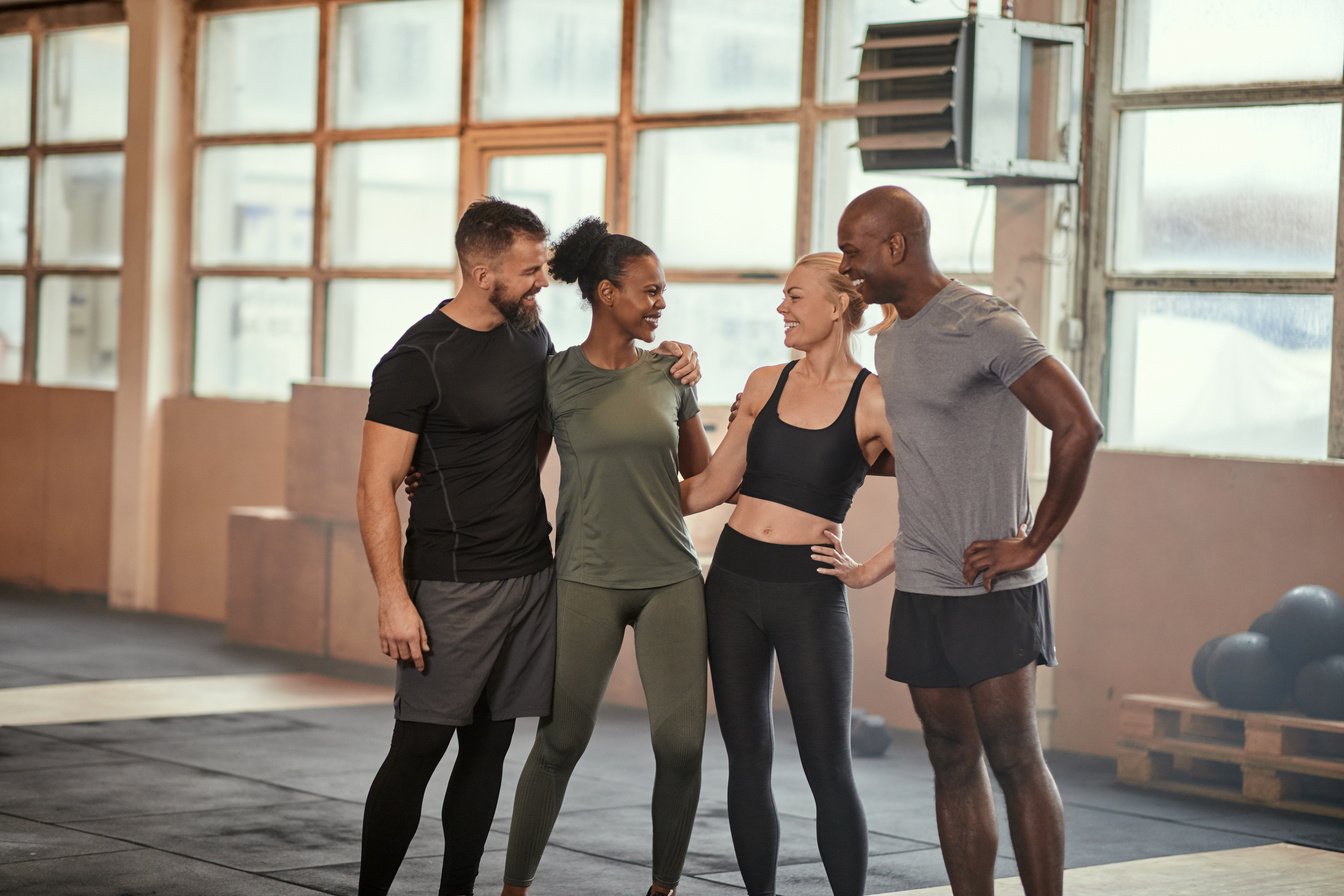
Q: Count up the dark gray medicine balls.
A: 5